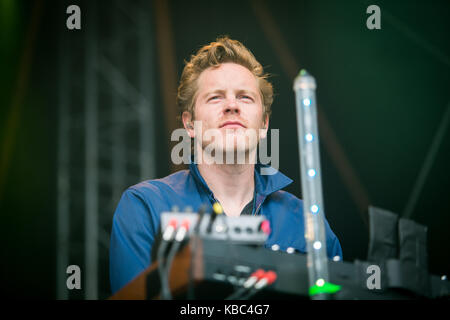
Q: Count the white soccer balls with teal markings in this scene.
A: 0